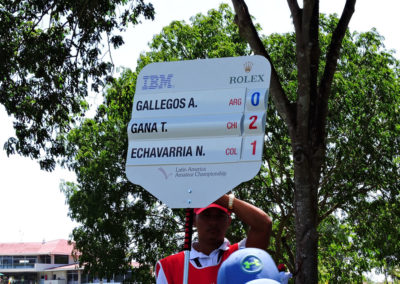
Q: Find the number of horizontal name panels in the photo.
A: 3